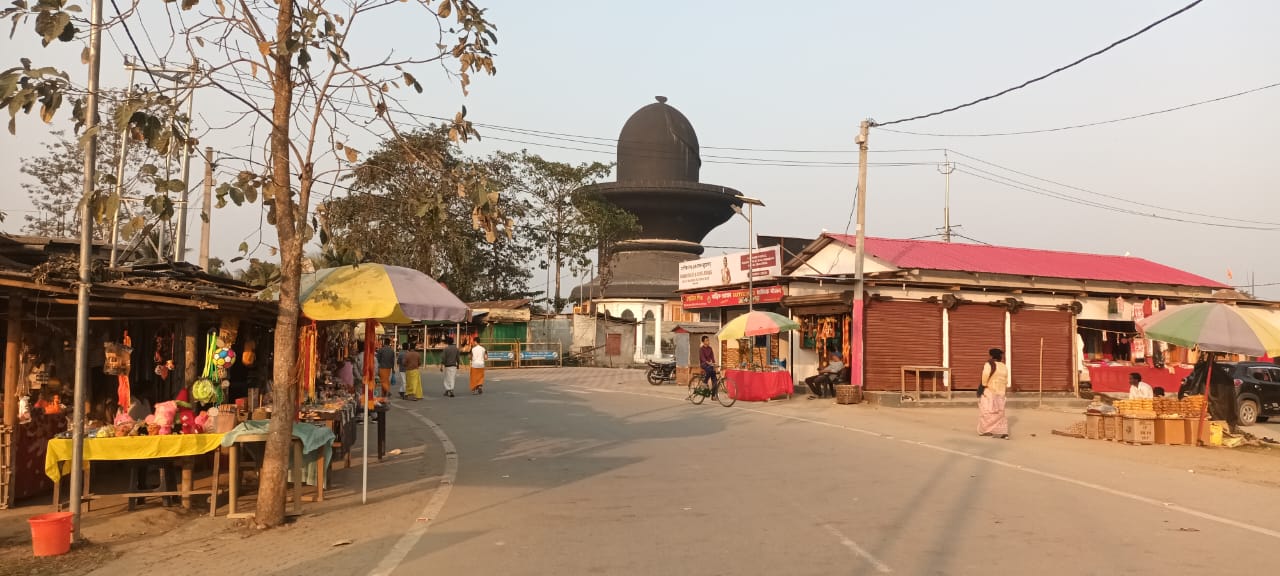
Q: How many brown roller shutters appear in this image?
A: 3